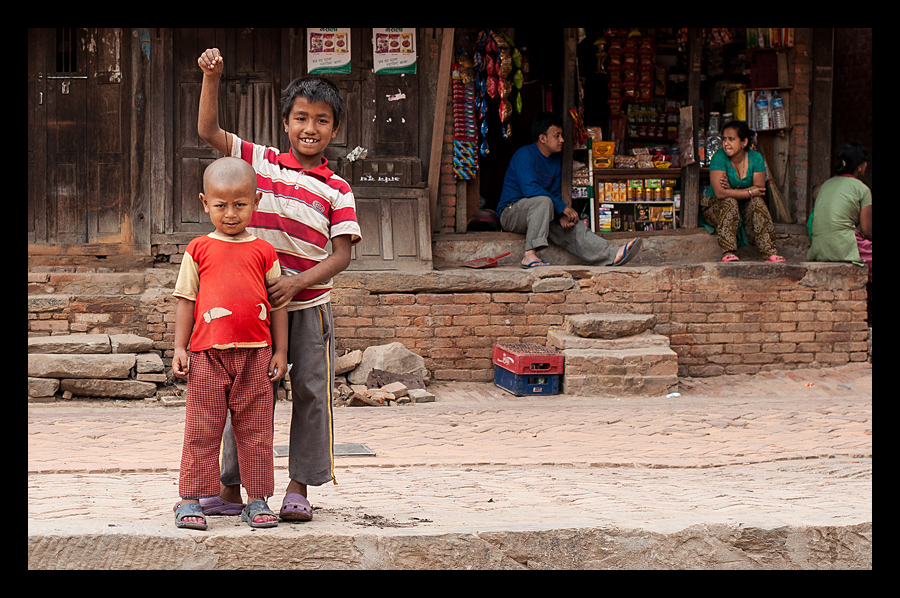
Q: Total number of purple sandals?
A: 2